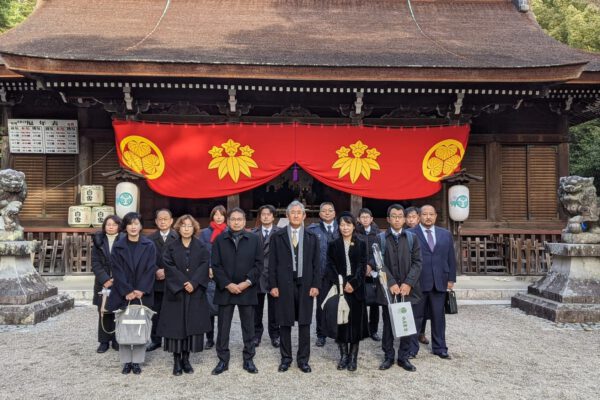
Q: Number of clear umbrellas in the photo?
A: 1